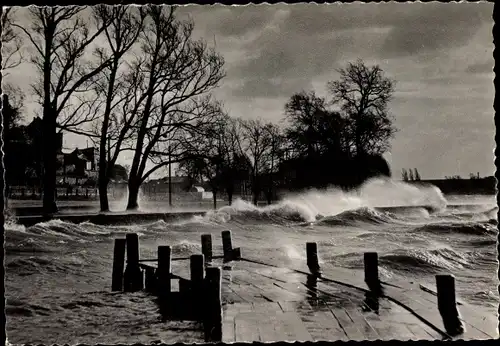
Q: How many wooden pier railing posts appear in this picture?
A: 10